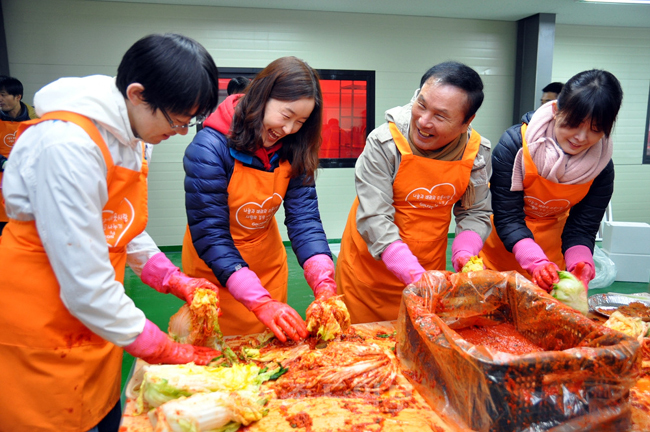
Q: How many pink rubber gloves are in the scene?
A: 8